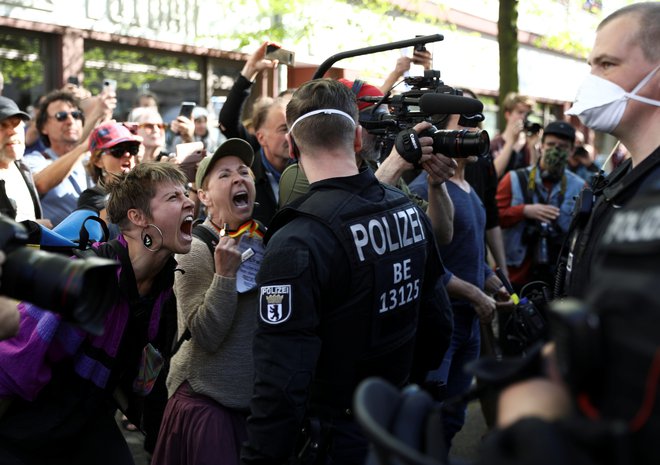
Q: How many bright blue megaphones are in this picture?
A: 0